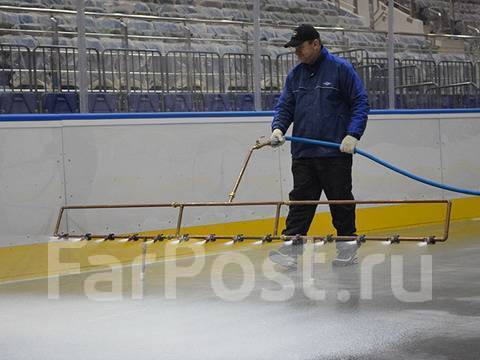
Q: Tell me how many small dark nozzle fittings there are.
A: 14